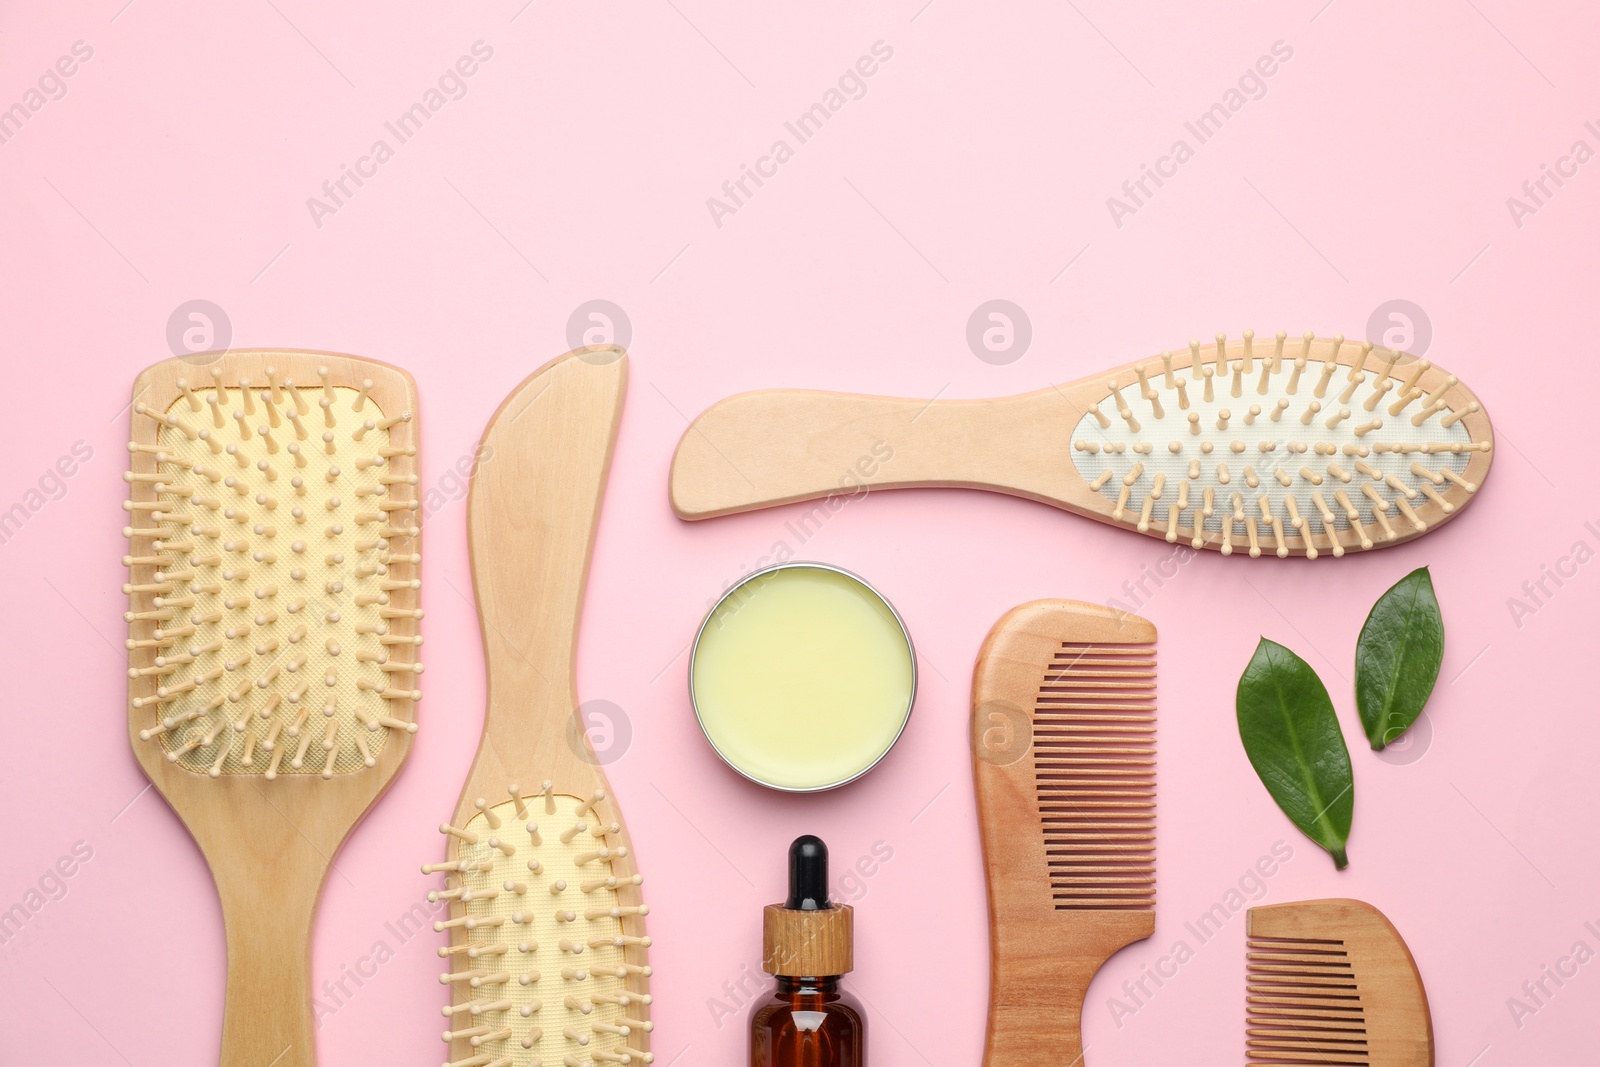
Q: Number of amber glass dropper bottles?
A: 1